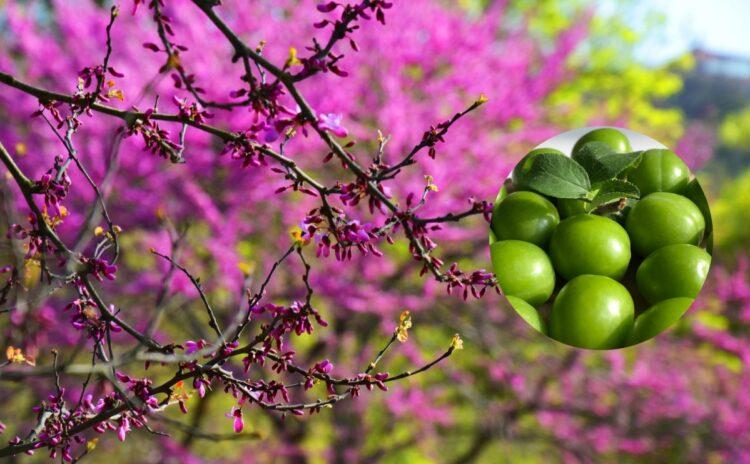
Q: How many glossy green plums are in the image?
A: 12